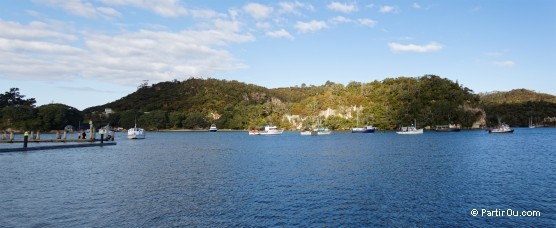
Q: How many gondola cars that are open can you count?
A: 0